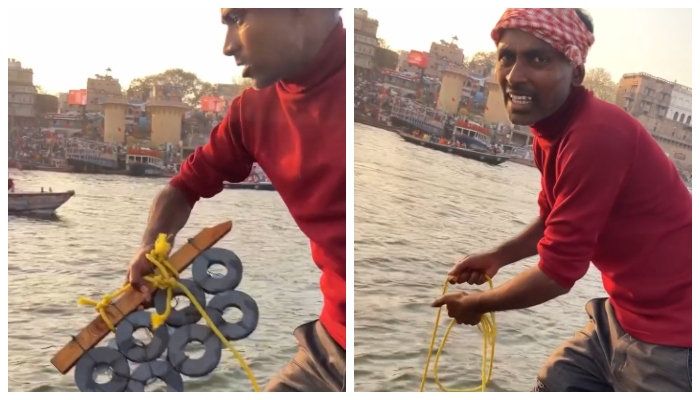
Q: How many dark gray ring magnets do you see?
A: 7